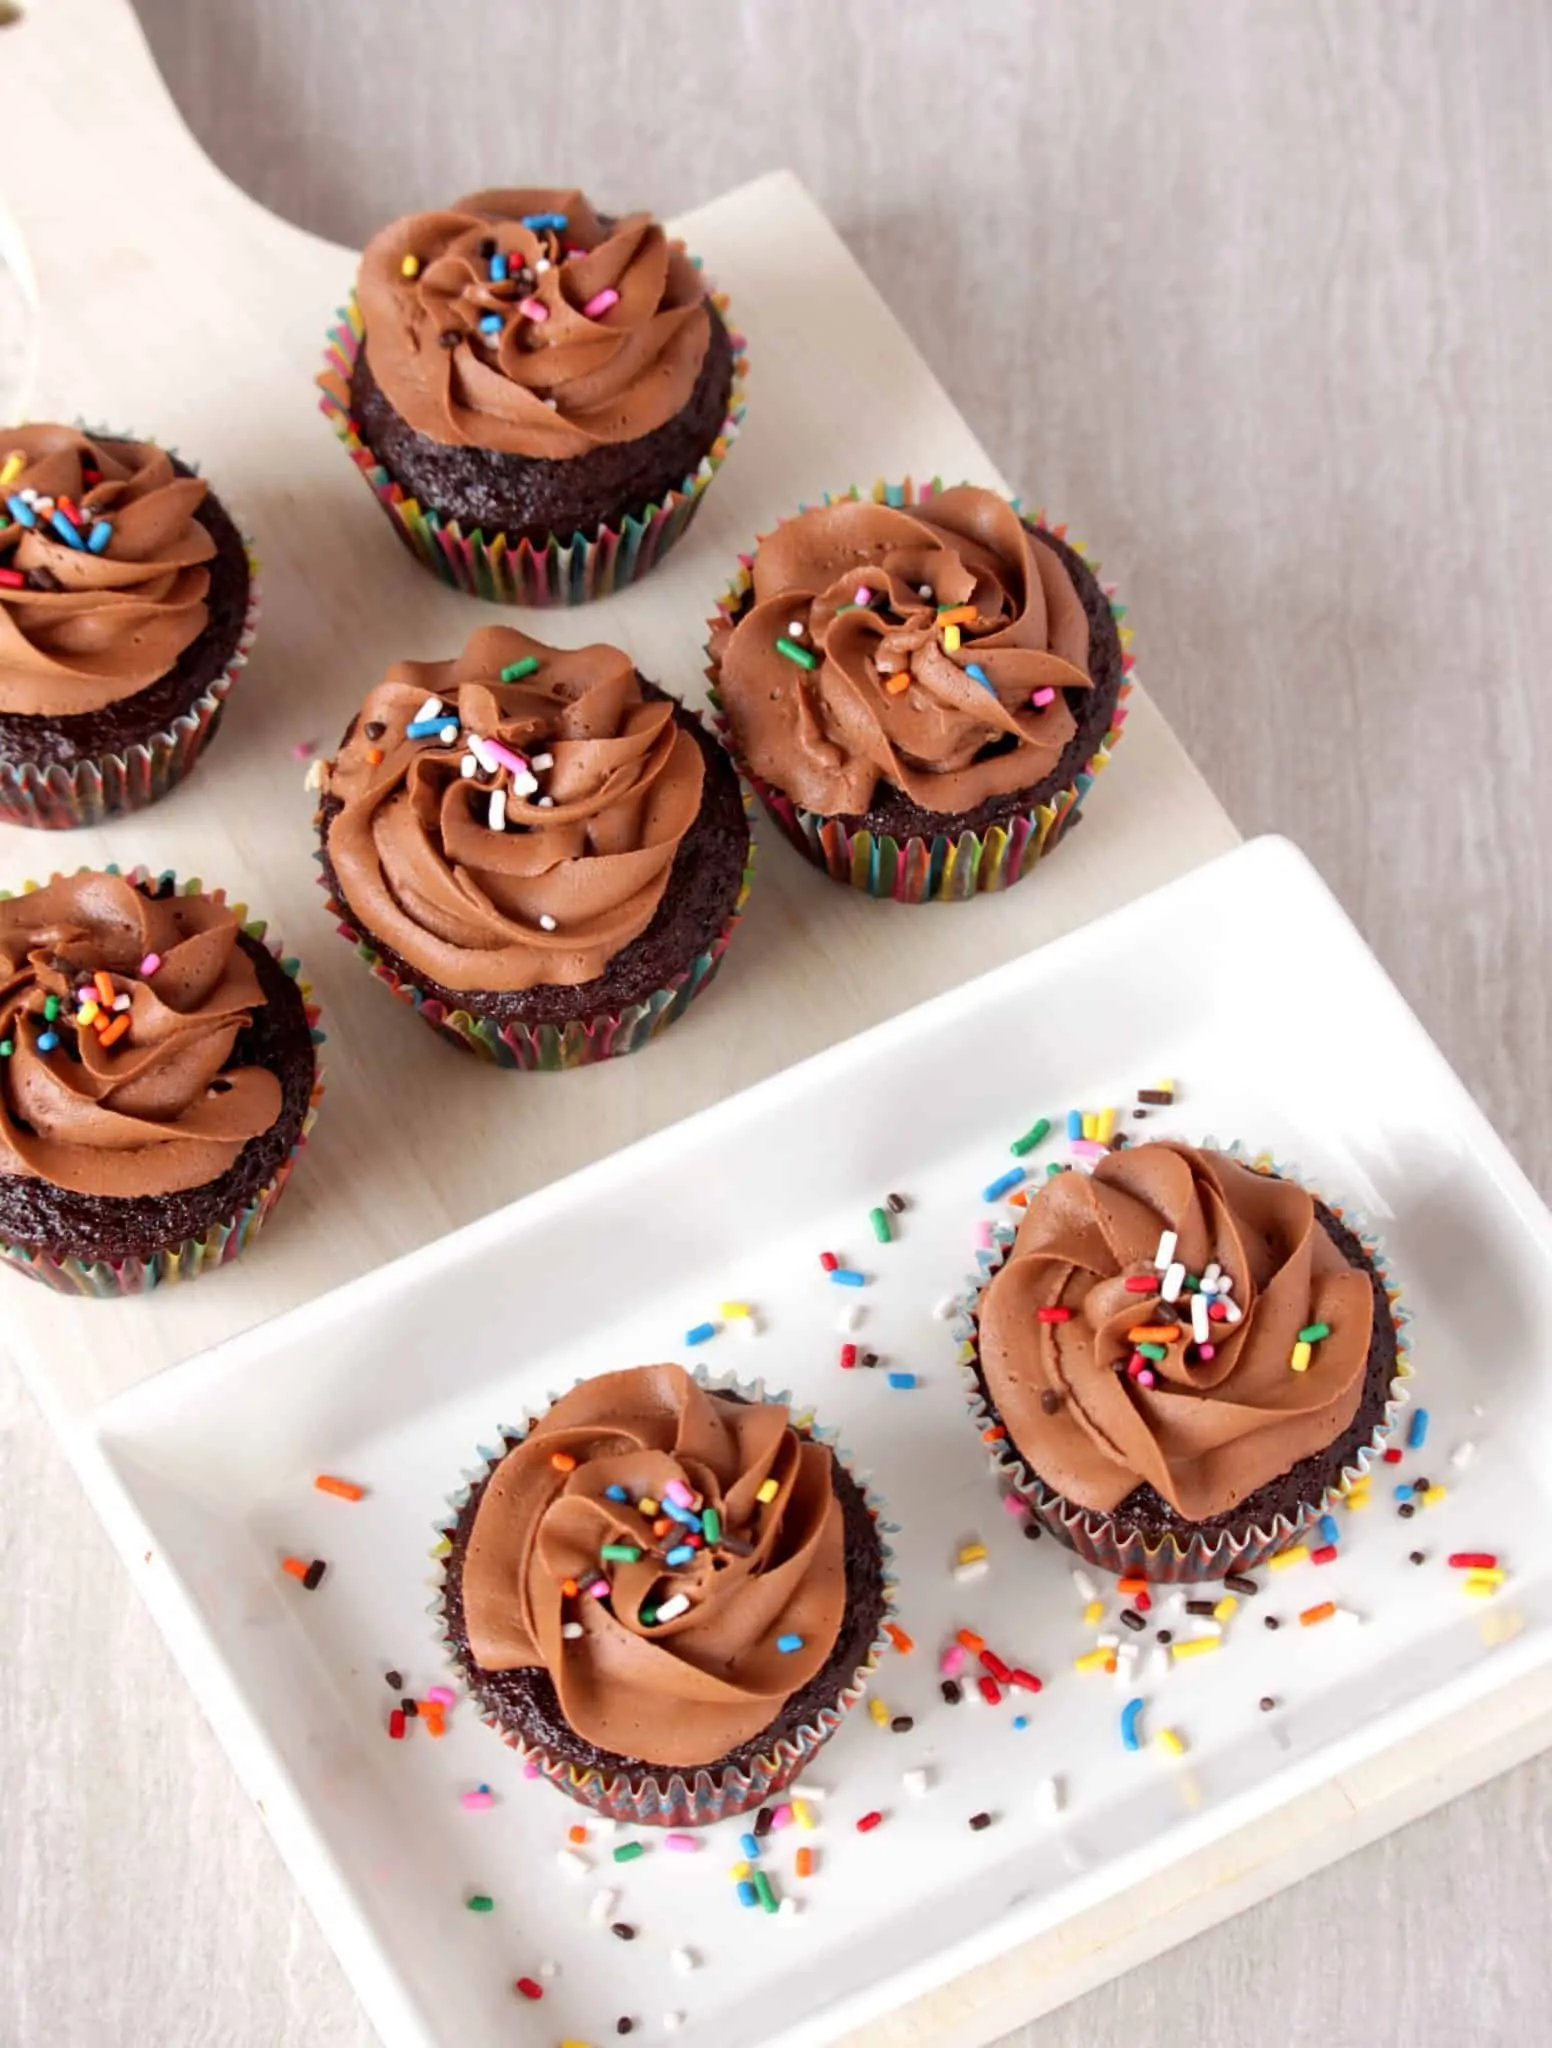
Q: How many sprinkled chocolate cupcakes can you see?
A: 7